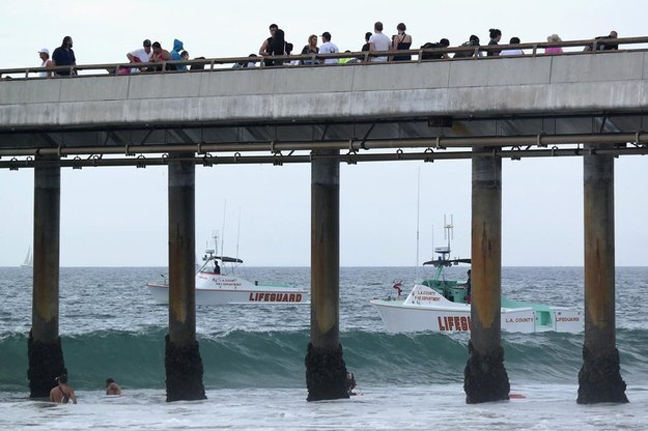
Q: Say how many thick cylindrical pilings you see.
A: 5